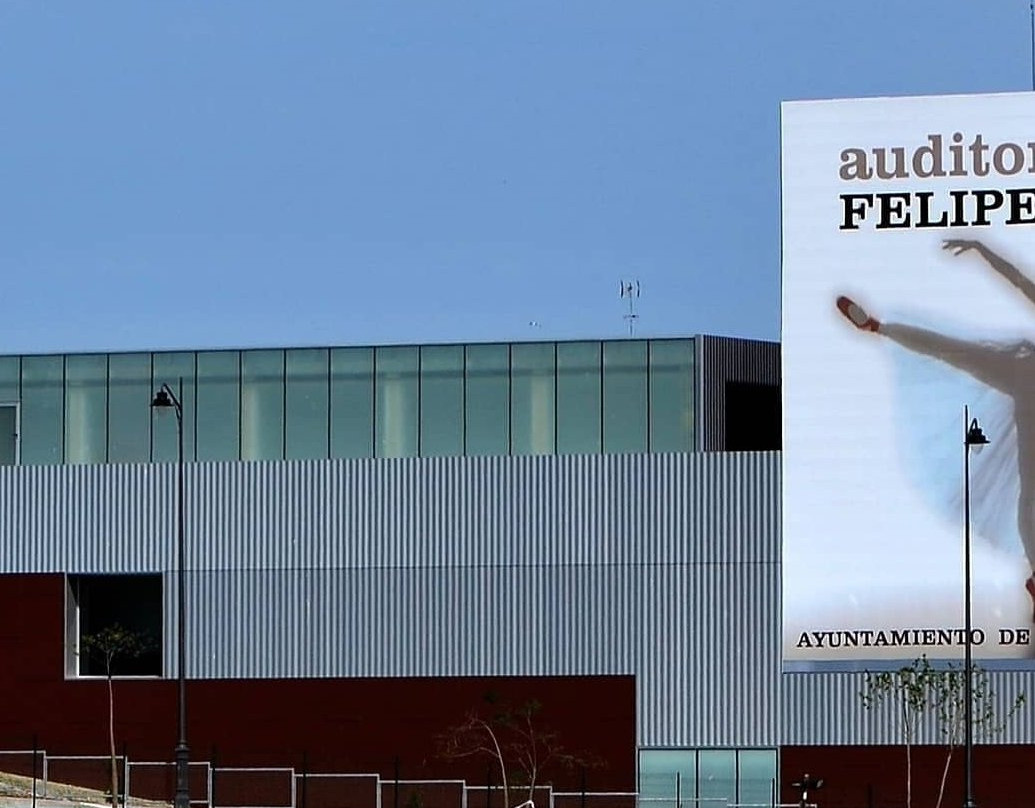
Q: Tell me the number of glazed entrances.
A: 1